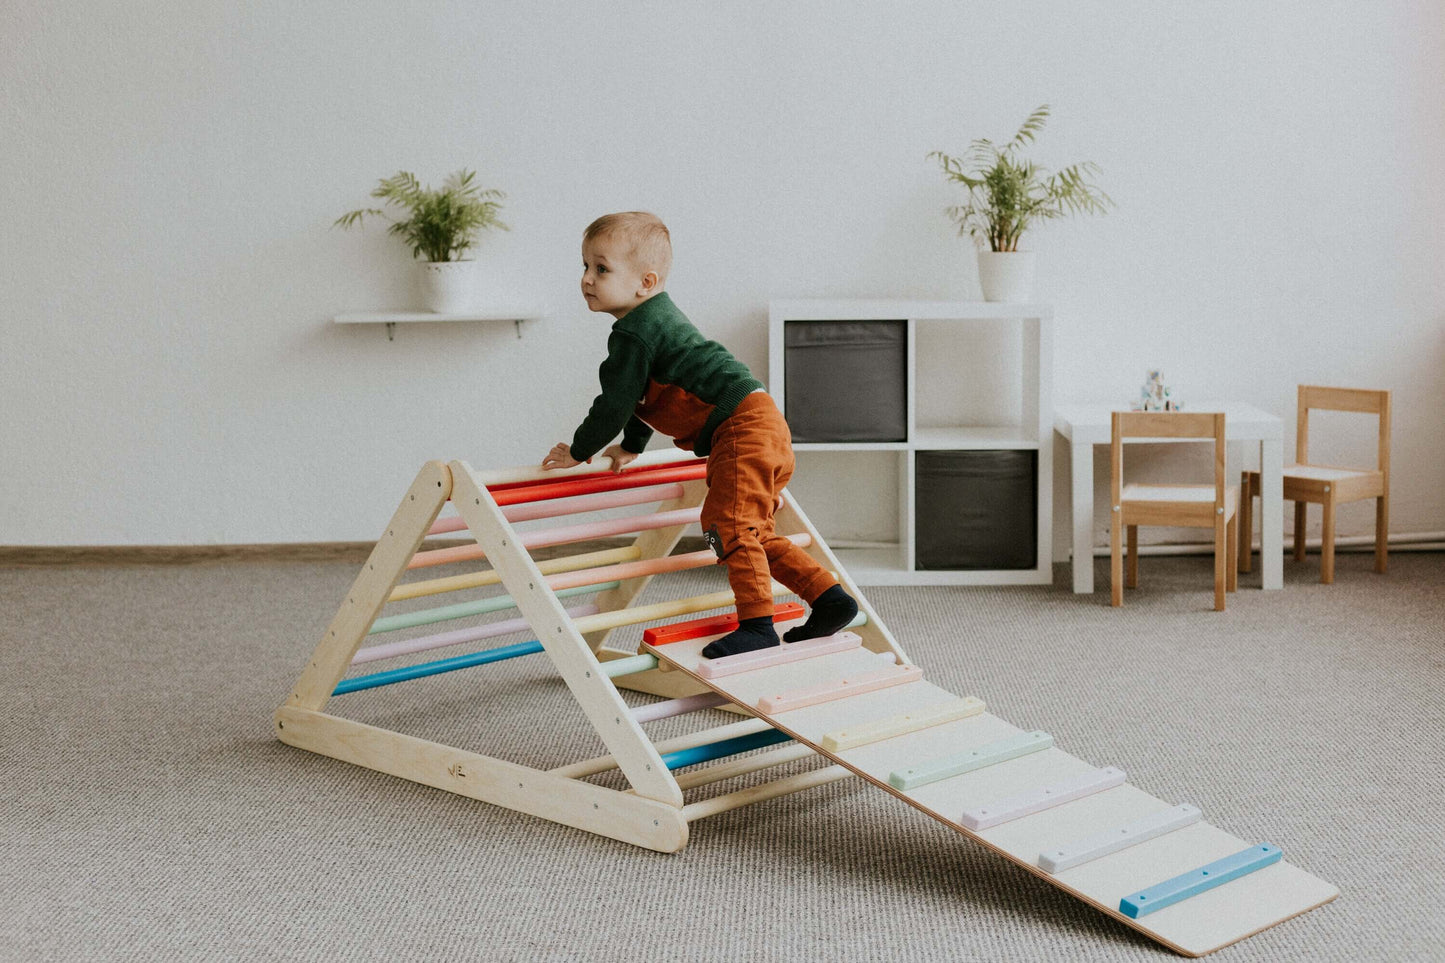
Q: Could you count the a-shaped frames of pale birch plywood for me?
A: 2